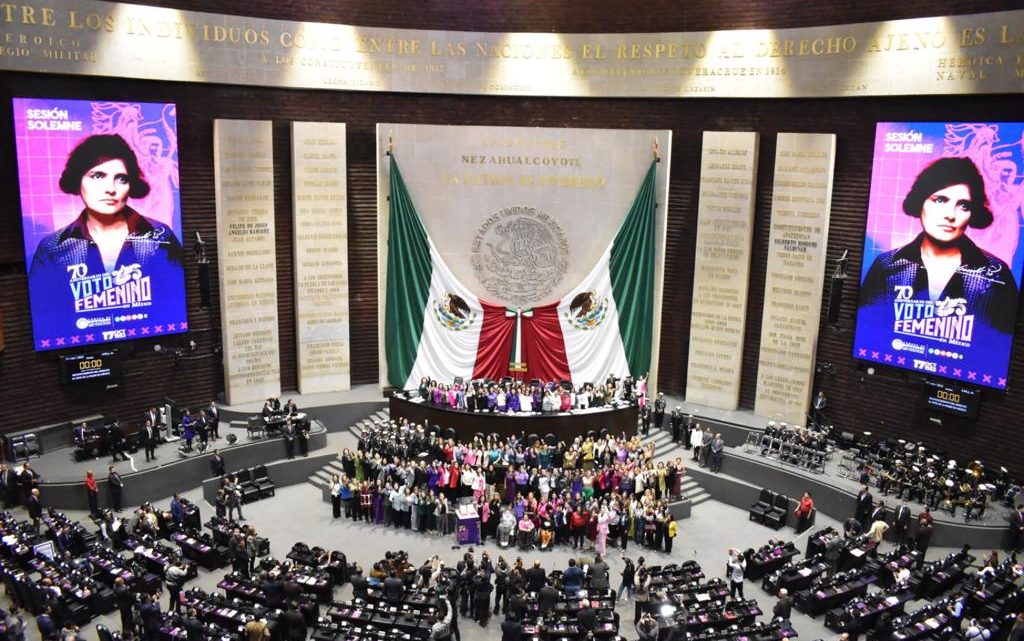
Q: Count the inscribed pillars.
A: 4